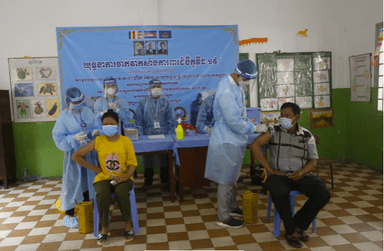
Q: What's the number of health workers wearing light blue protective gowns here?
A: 5